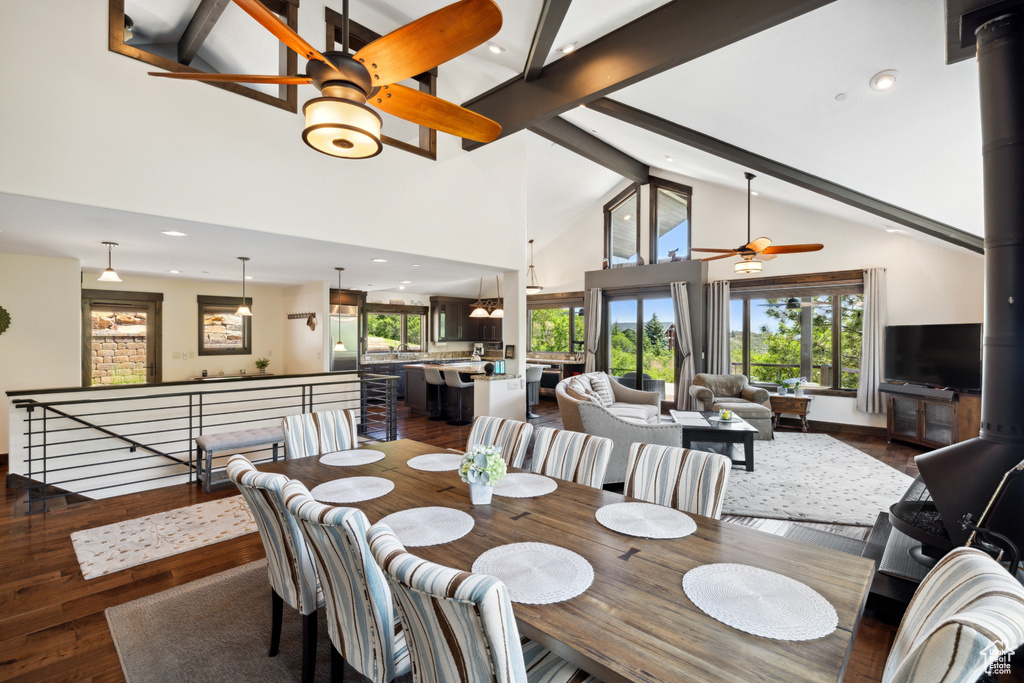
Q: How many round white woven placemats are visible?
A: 8